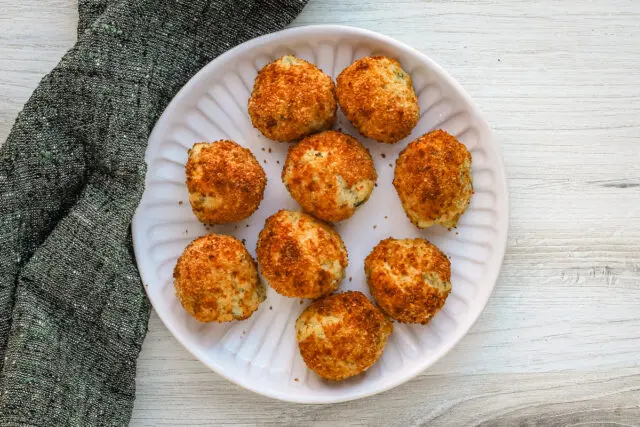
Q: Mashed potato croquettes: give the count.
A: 9